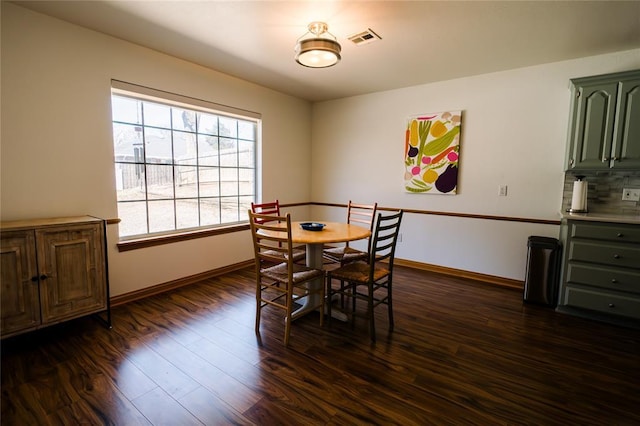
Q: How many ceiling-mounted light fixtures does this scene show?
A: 1